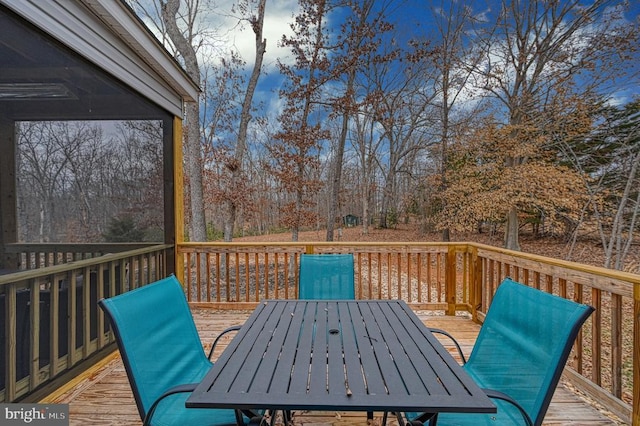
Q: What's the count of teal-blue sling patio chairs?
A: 3